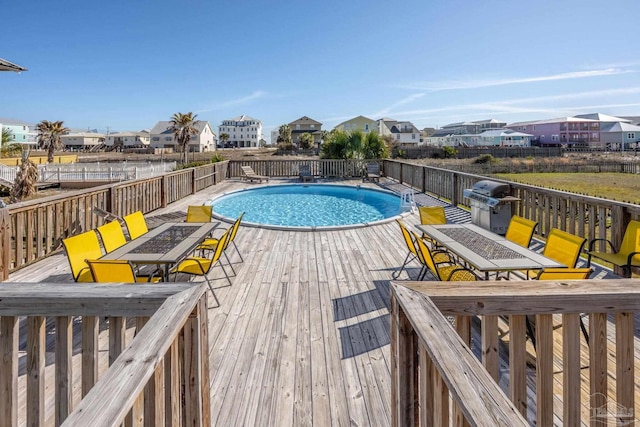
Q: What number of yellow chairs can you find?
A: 14